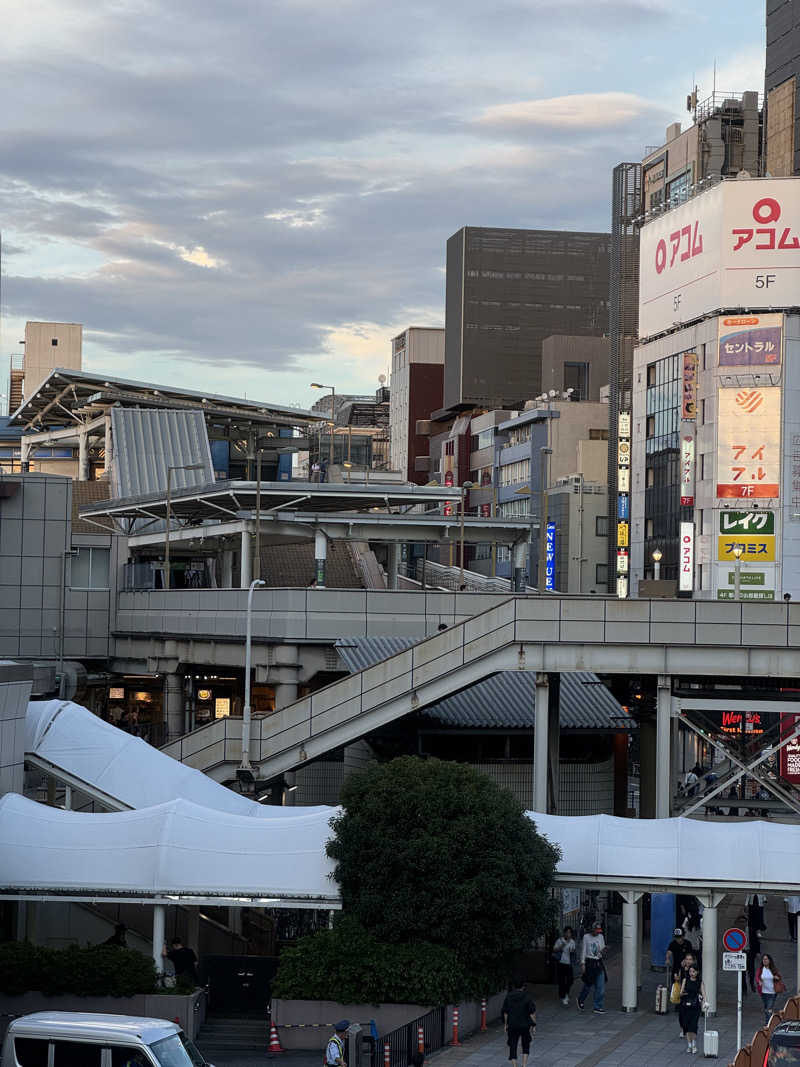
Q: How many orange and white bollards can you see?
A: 4